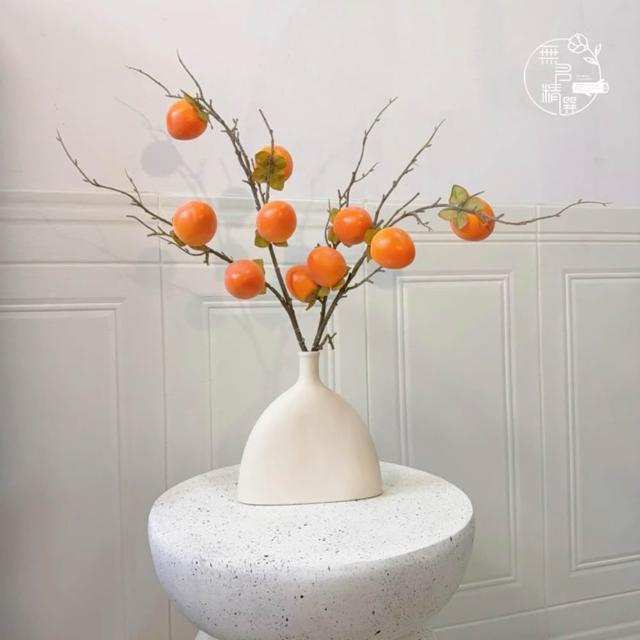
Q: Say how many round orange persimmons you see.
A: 10